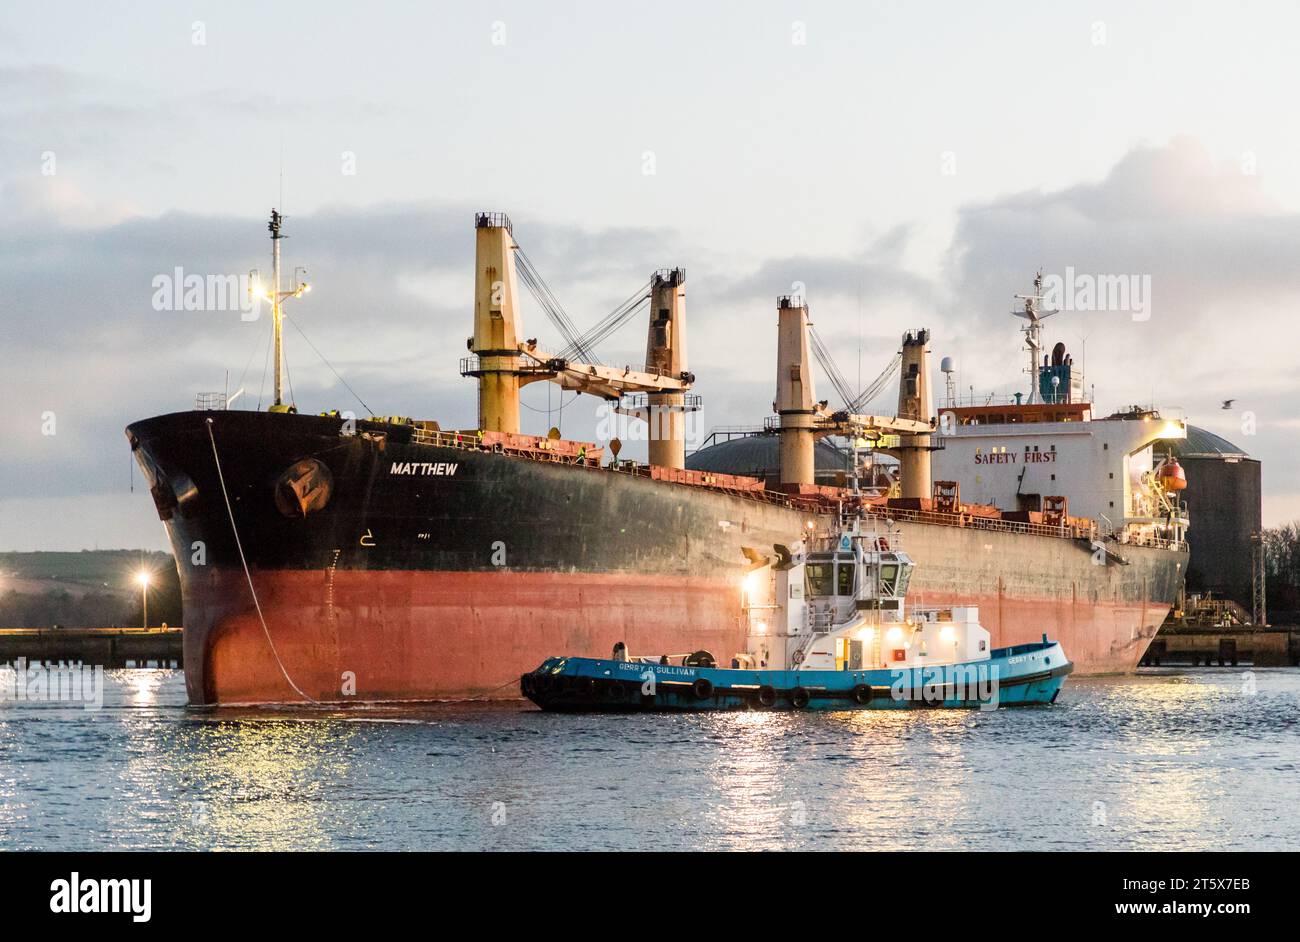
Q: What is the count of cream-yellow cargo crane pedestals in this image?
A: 4